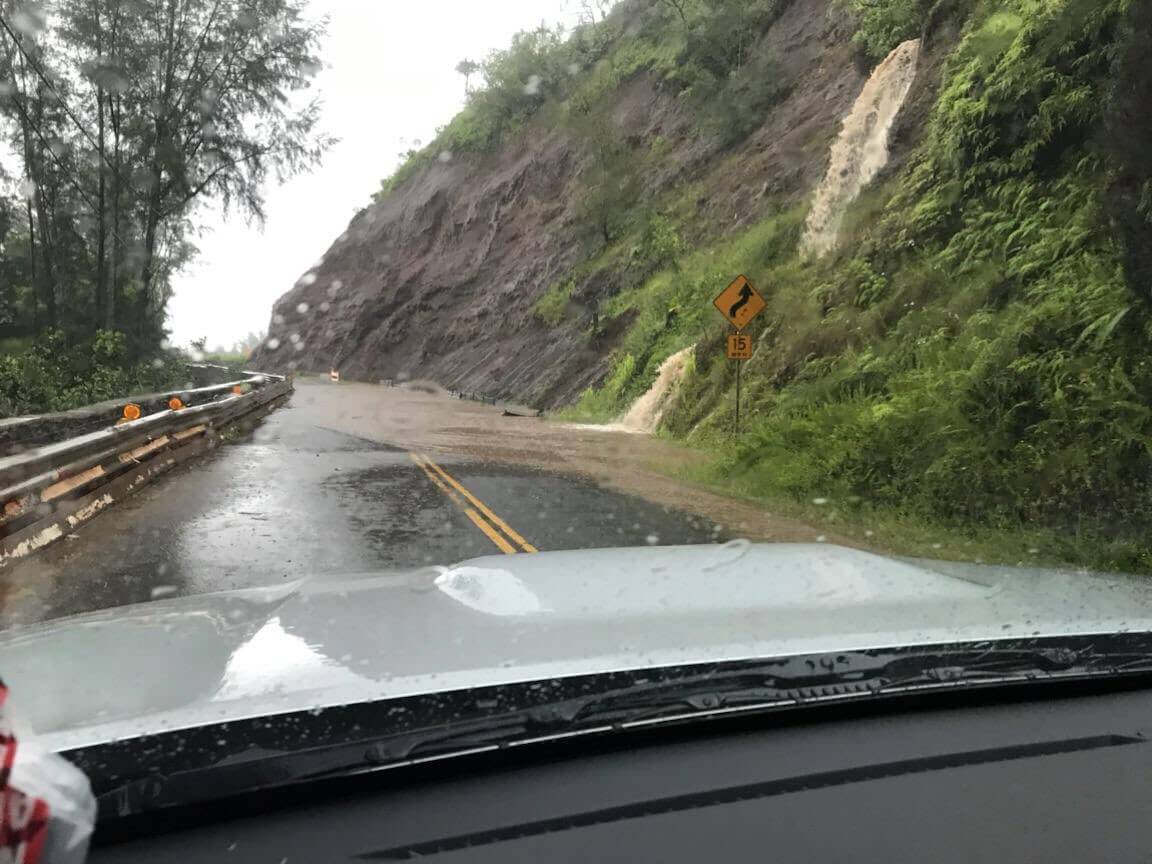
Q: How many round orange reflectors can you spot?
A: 3